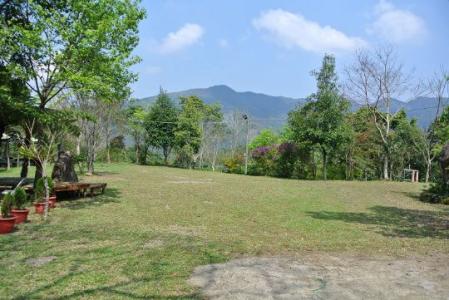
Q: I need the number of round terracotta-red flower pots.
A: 4